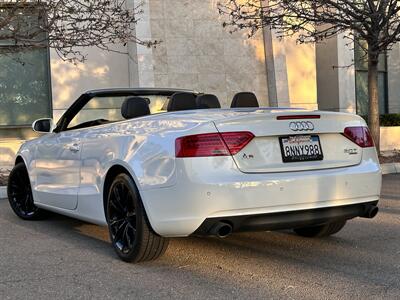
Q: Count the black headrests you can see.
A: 4